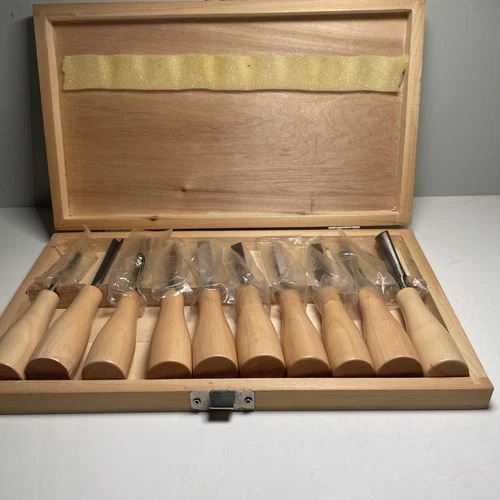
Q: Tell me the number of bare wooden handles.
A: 10